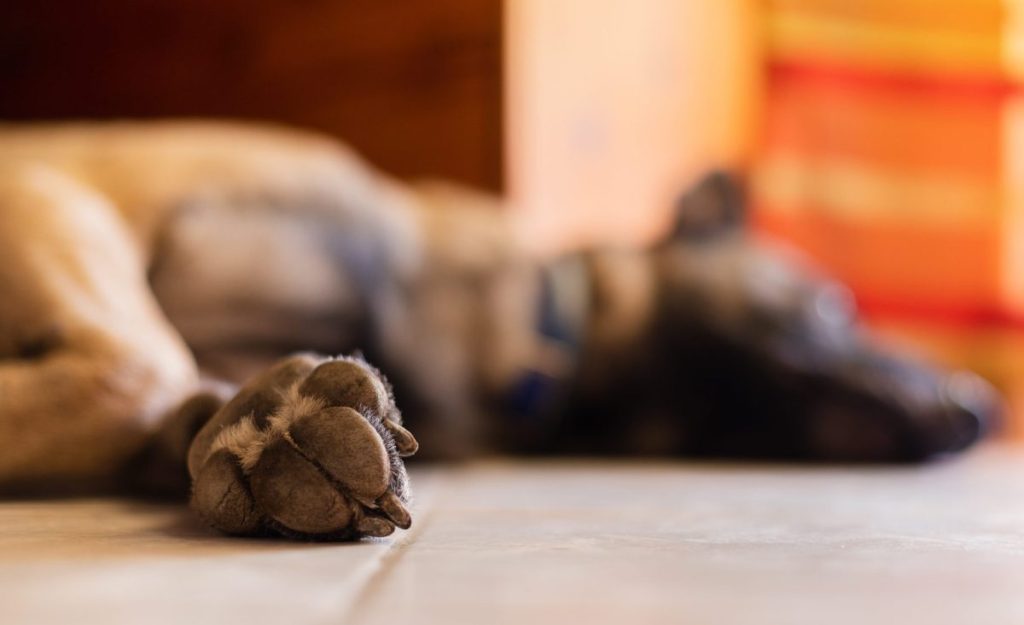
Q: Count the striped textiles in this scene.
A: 1